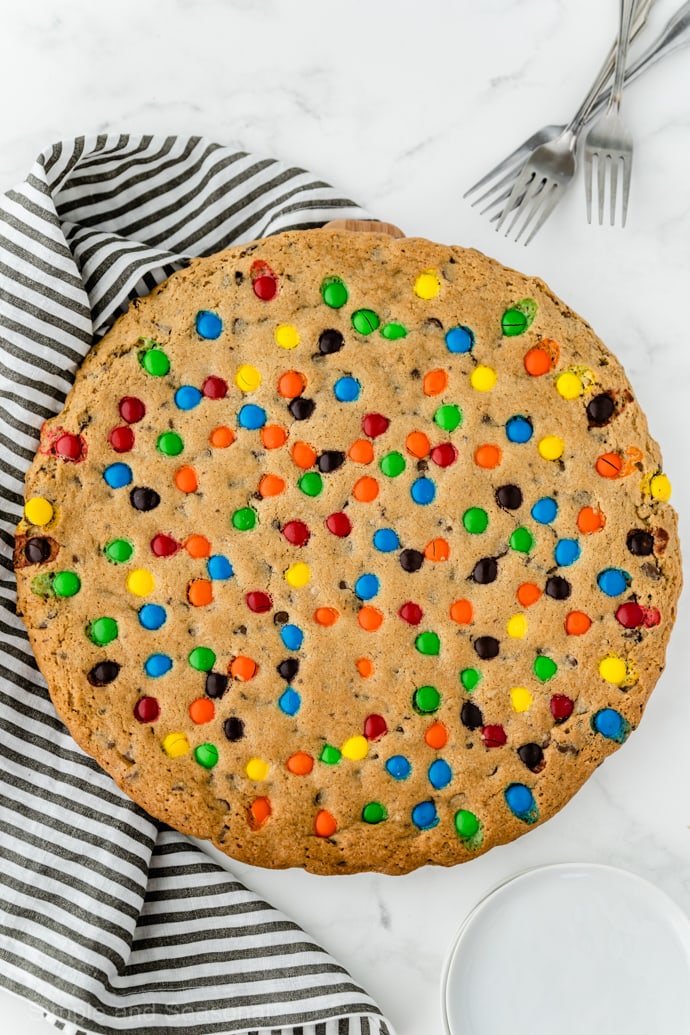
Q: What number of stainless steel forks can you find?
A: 3